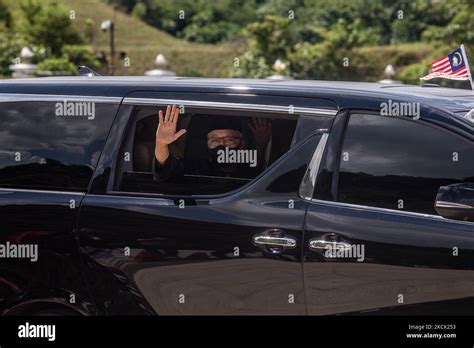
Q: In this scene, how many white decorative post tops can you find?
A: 4